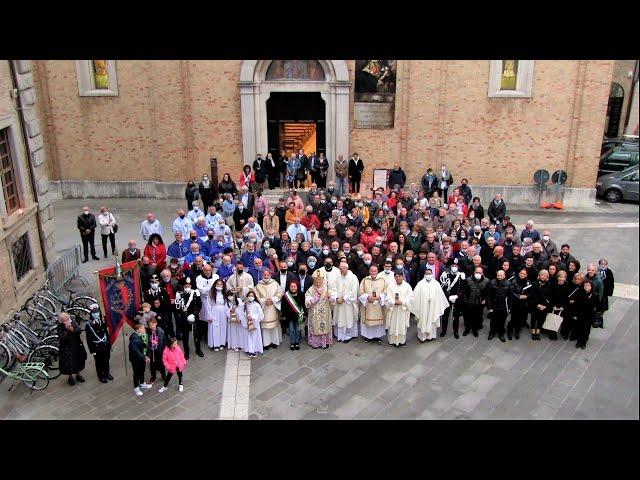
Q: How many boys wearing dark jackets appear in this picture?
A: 2